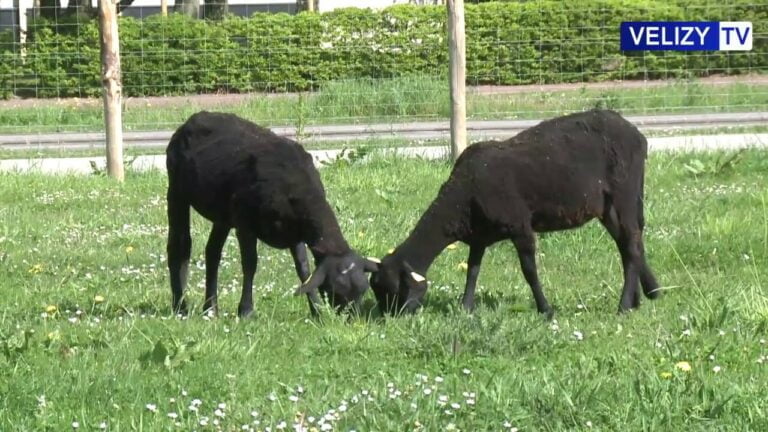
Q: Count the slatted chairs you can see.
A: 0